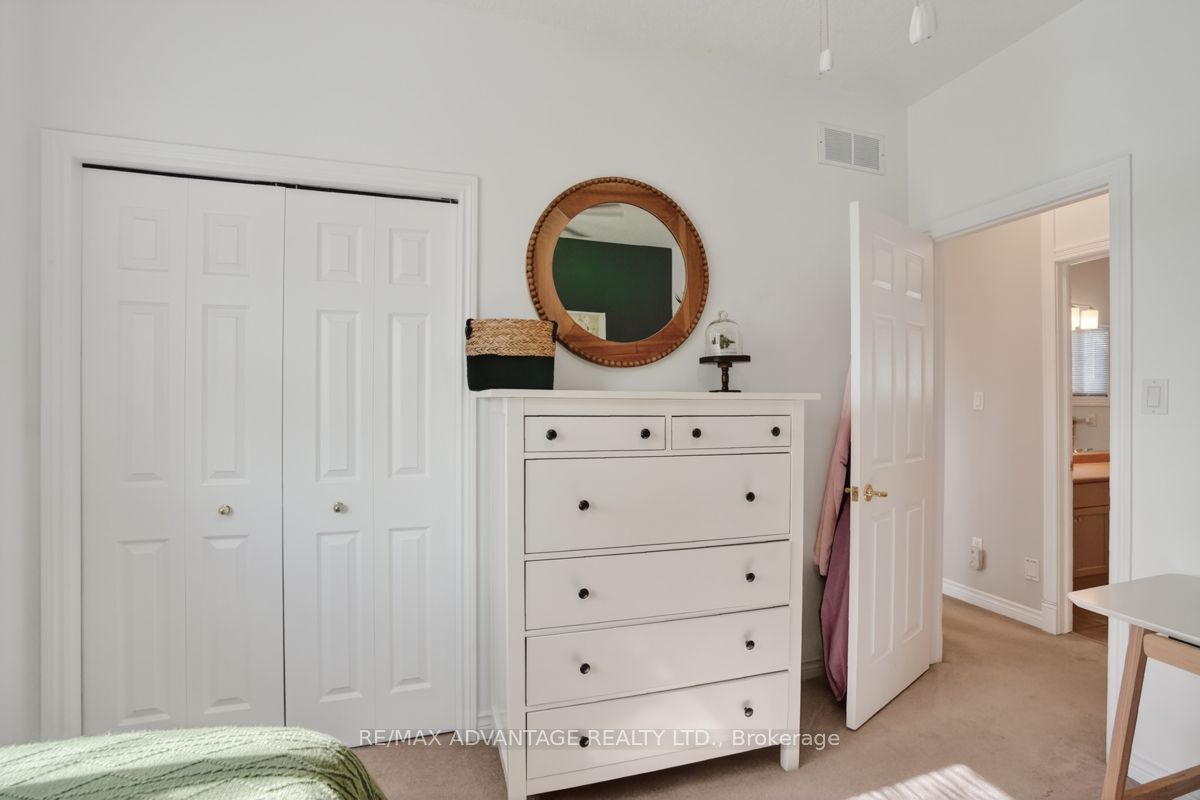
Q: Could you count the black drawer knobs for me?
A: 12